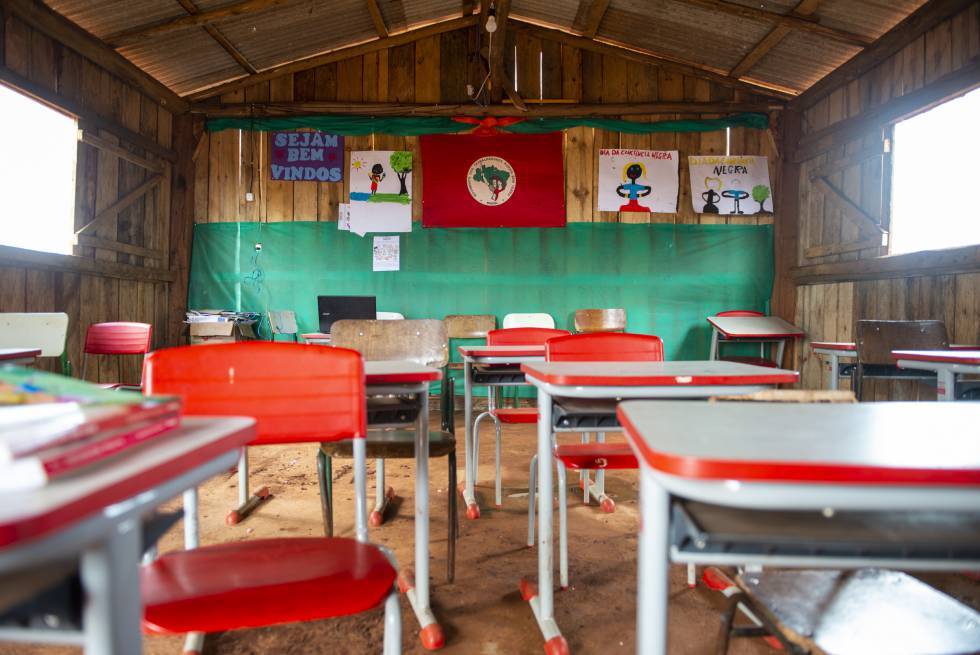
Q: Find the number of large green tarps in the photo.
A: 1